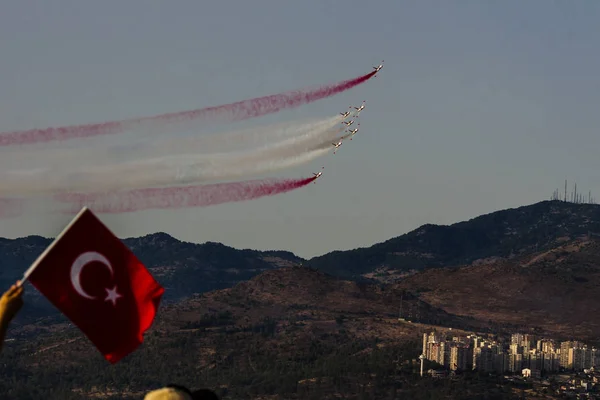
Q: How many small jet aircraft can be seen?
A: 7